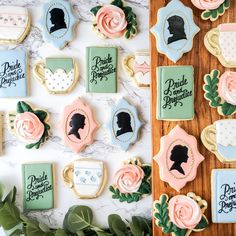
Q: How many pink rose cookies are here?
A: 6